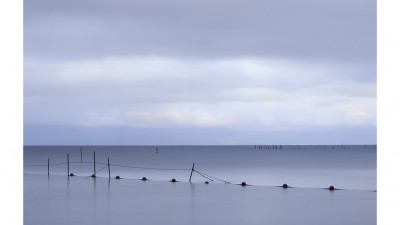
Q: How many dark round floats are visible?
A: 9